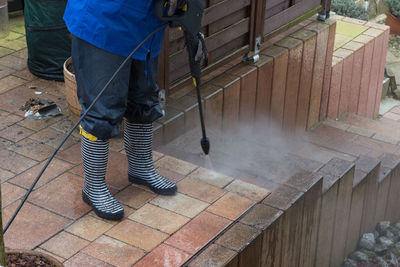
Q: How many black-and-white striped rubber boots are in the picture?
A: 2